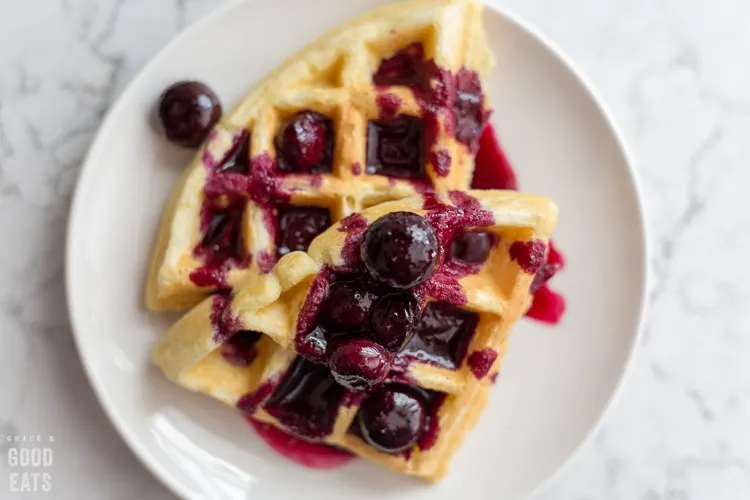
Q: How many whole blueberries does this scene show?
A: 7